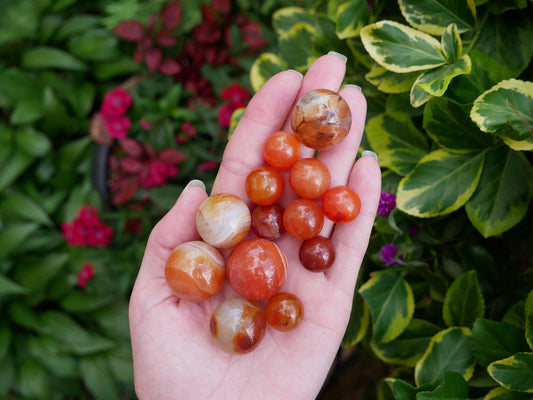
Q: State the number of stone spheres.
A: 13